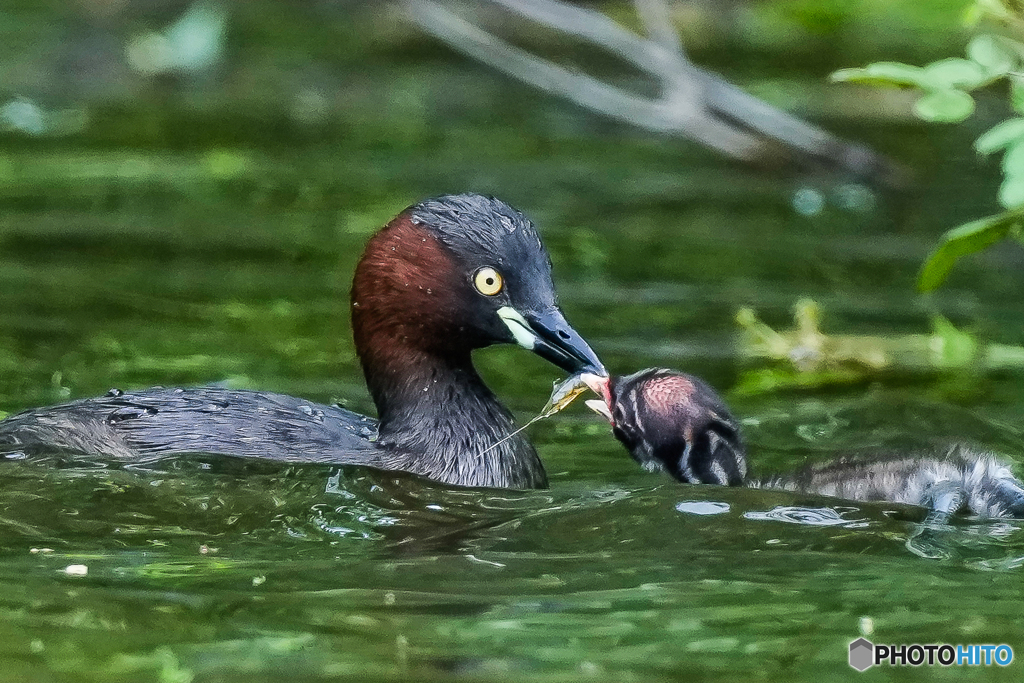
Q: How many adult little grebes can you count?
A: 1